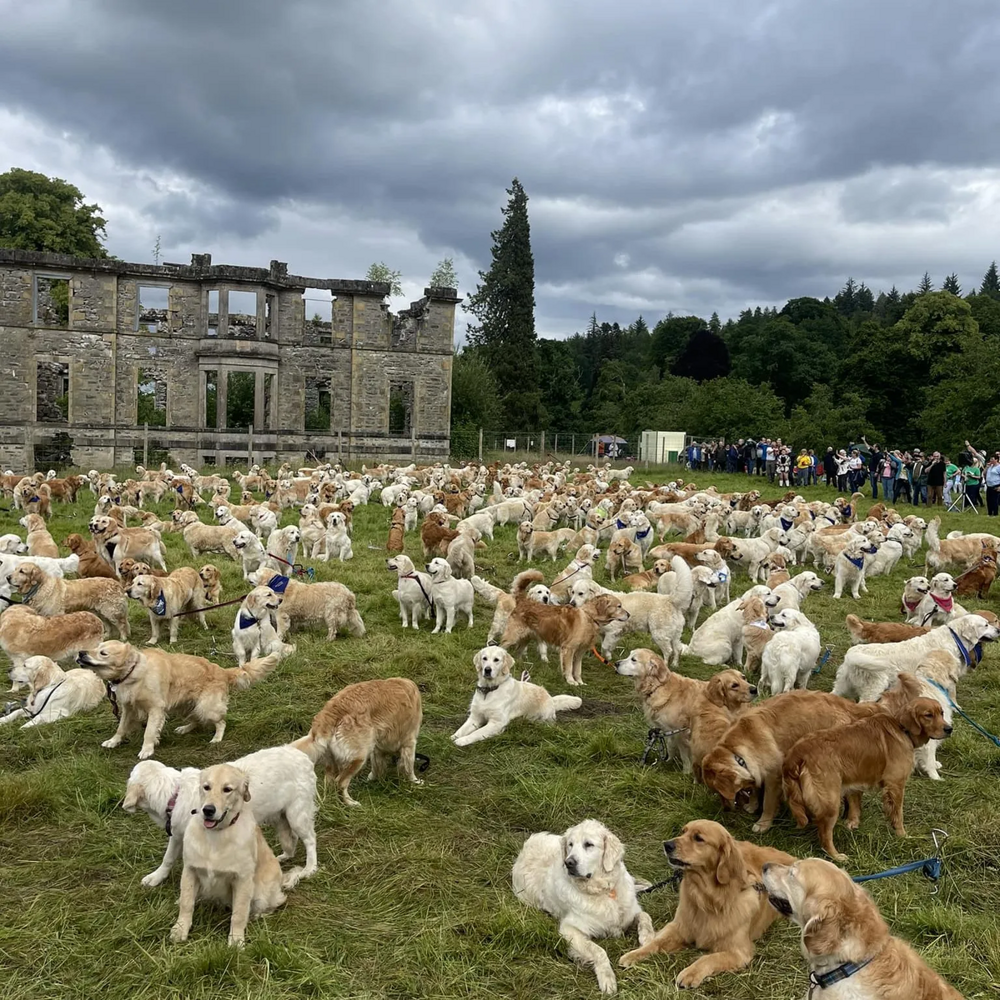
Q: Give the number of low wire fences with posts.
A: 1